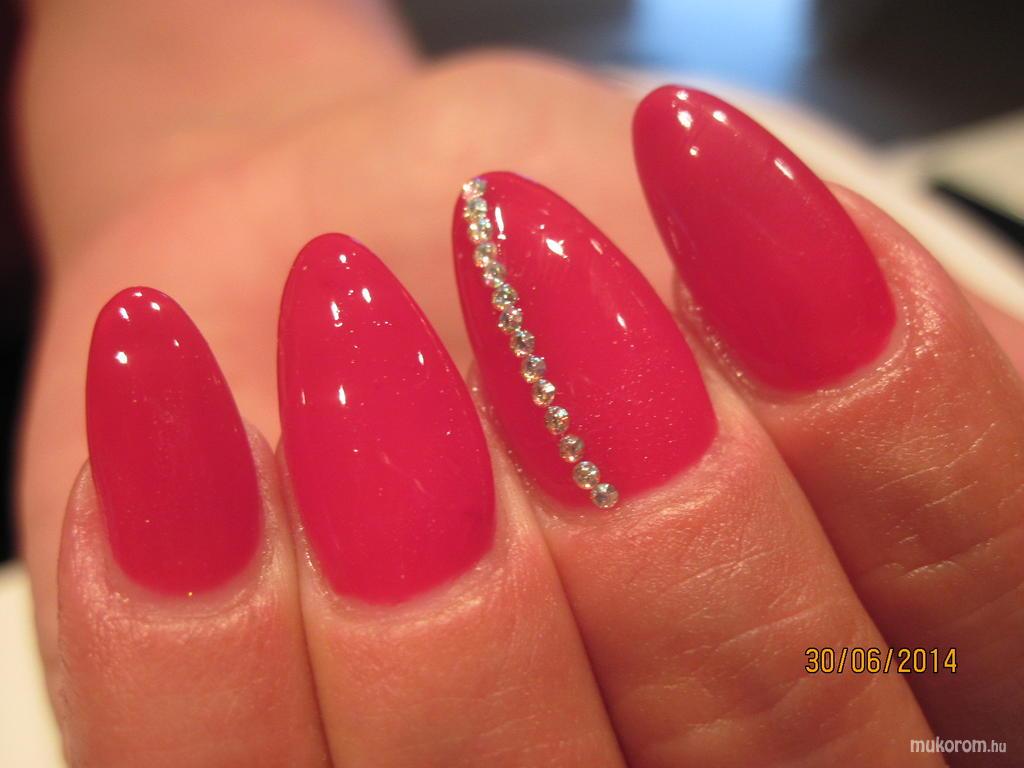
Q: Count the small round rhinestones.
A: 14